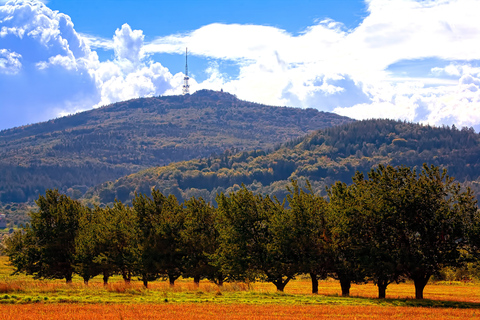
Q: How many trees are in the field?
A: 13